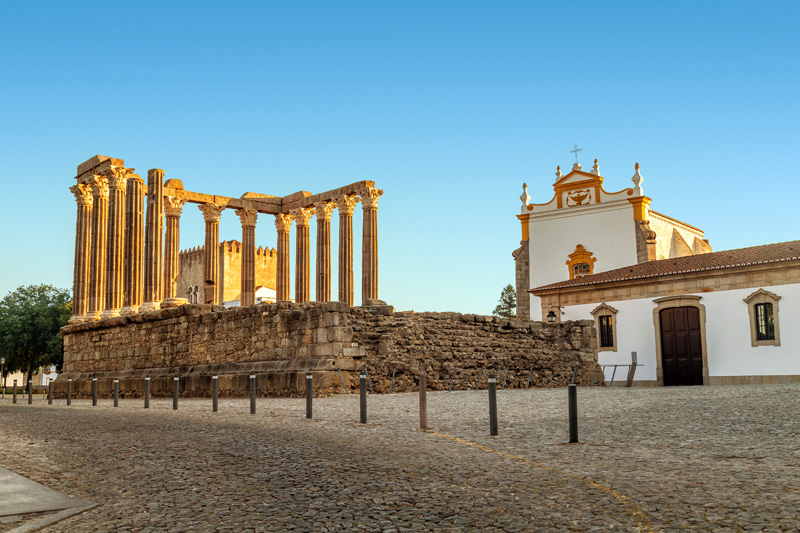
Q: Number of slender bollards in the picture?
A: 15